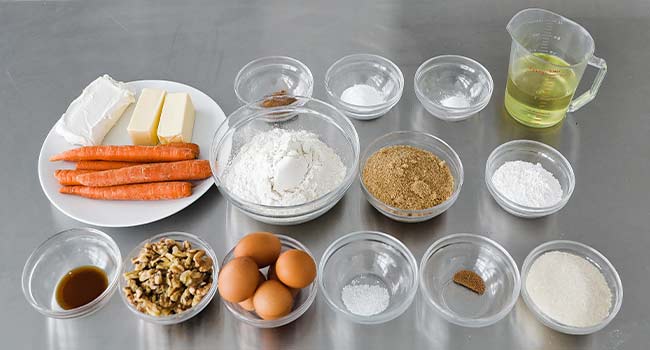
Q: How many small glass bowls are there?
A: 11